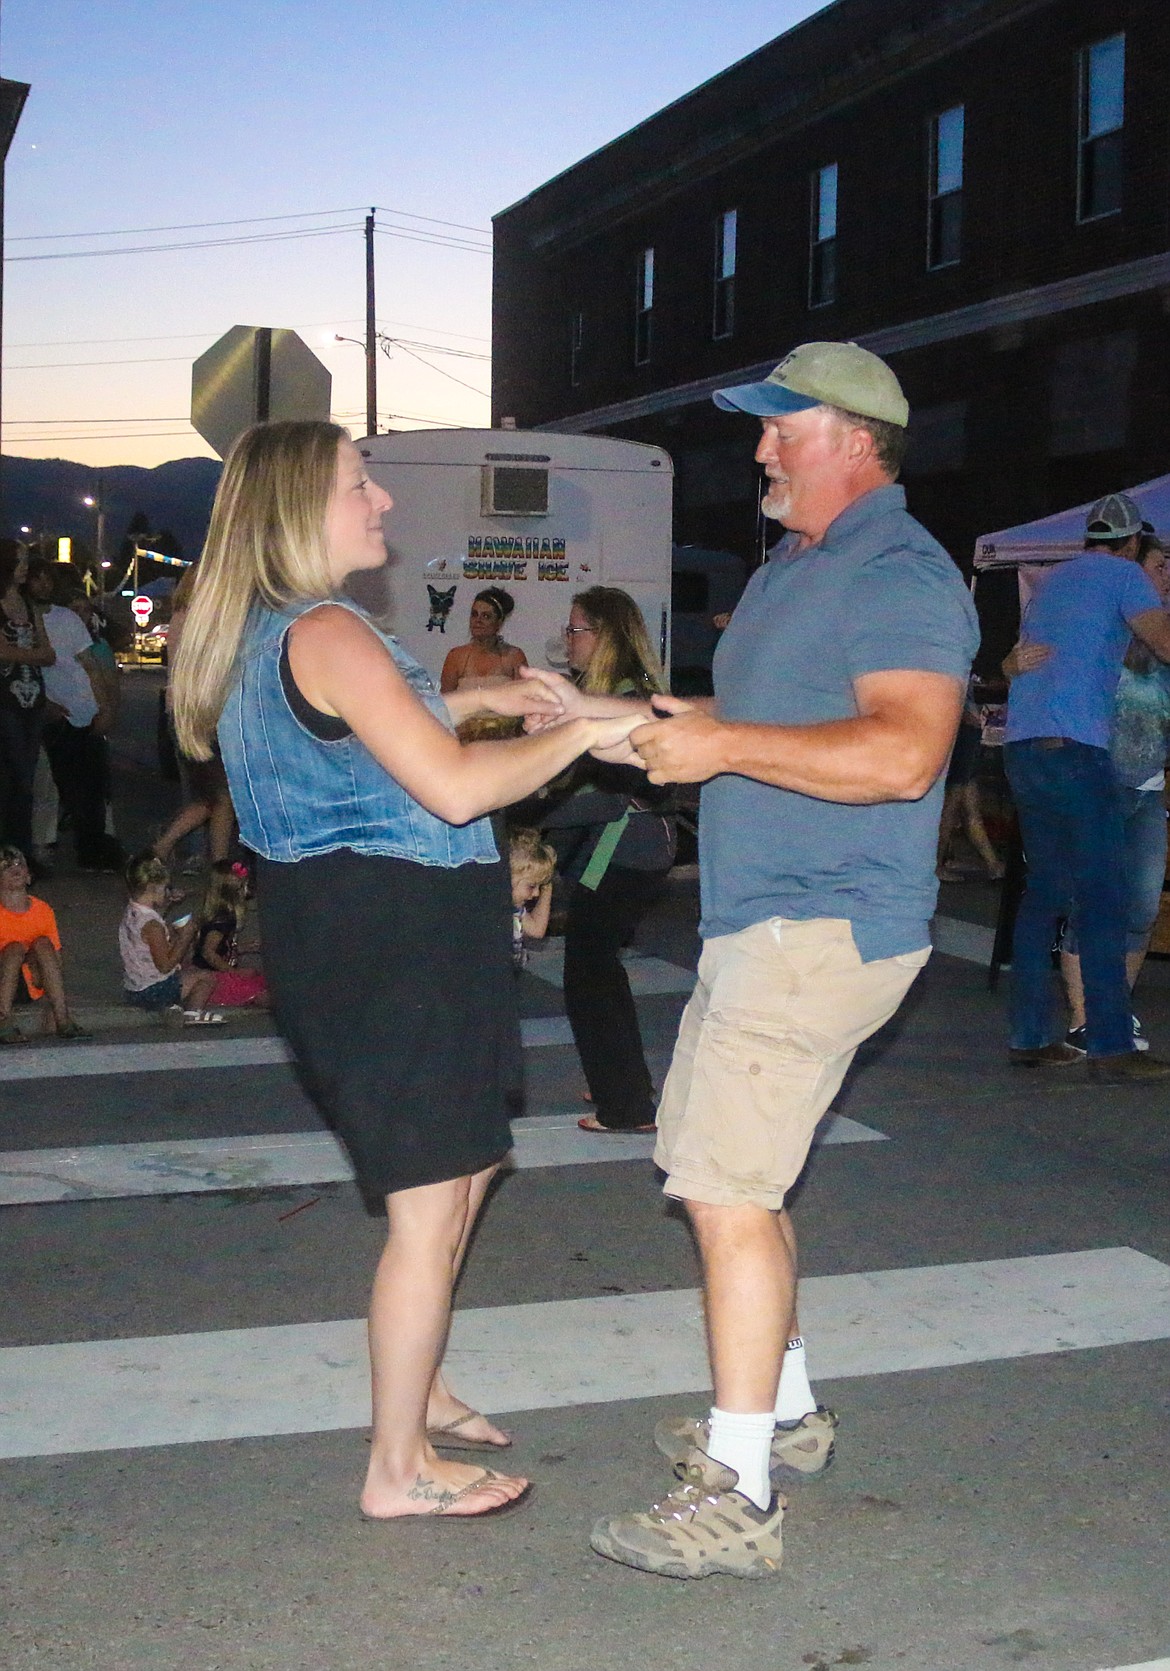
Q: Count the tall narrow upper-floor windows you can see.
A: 6